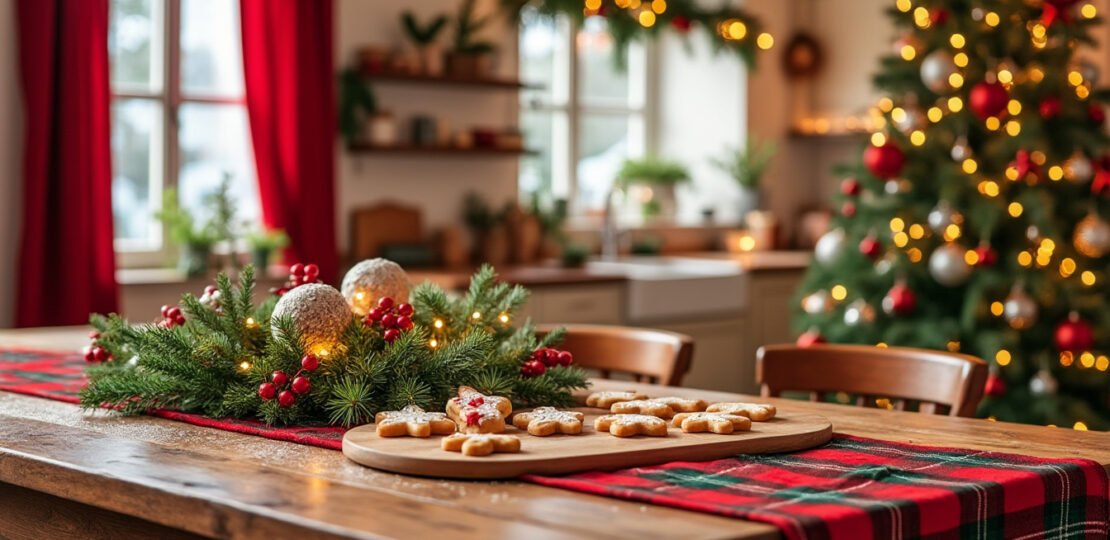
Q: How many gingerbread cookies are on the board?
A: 10